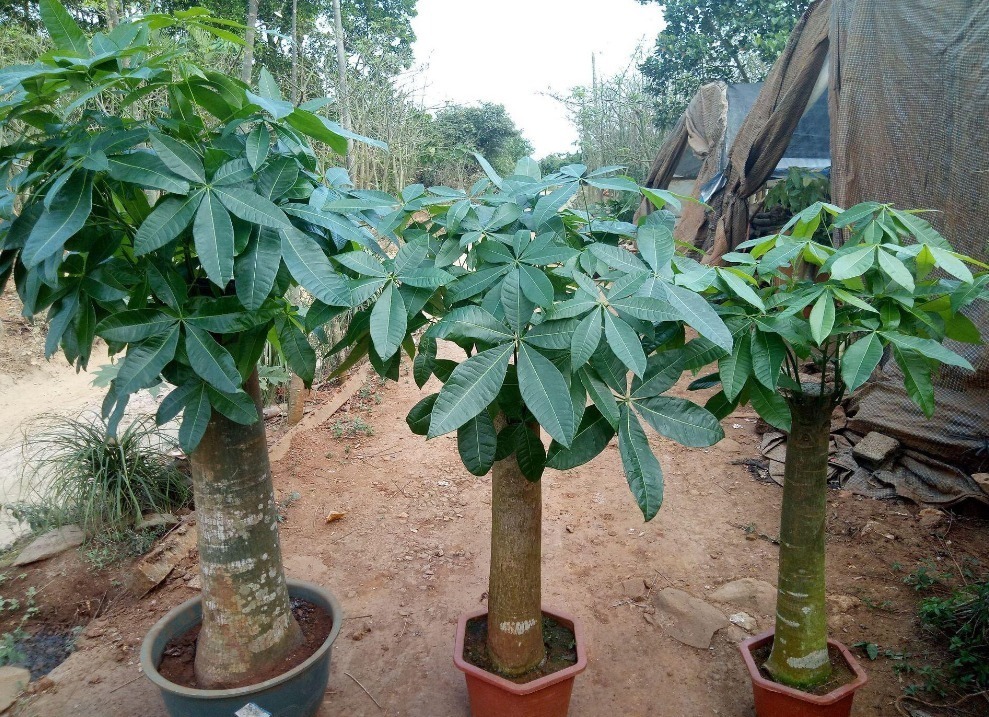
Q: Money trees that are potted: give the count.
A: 3